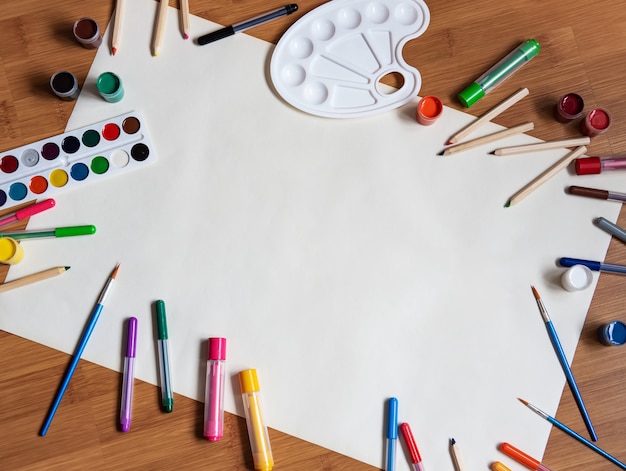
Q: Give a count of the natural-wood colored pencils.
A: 9